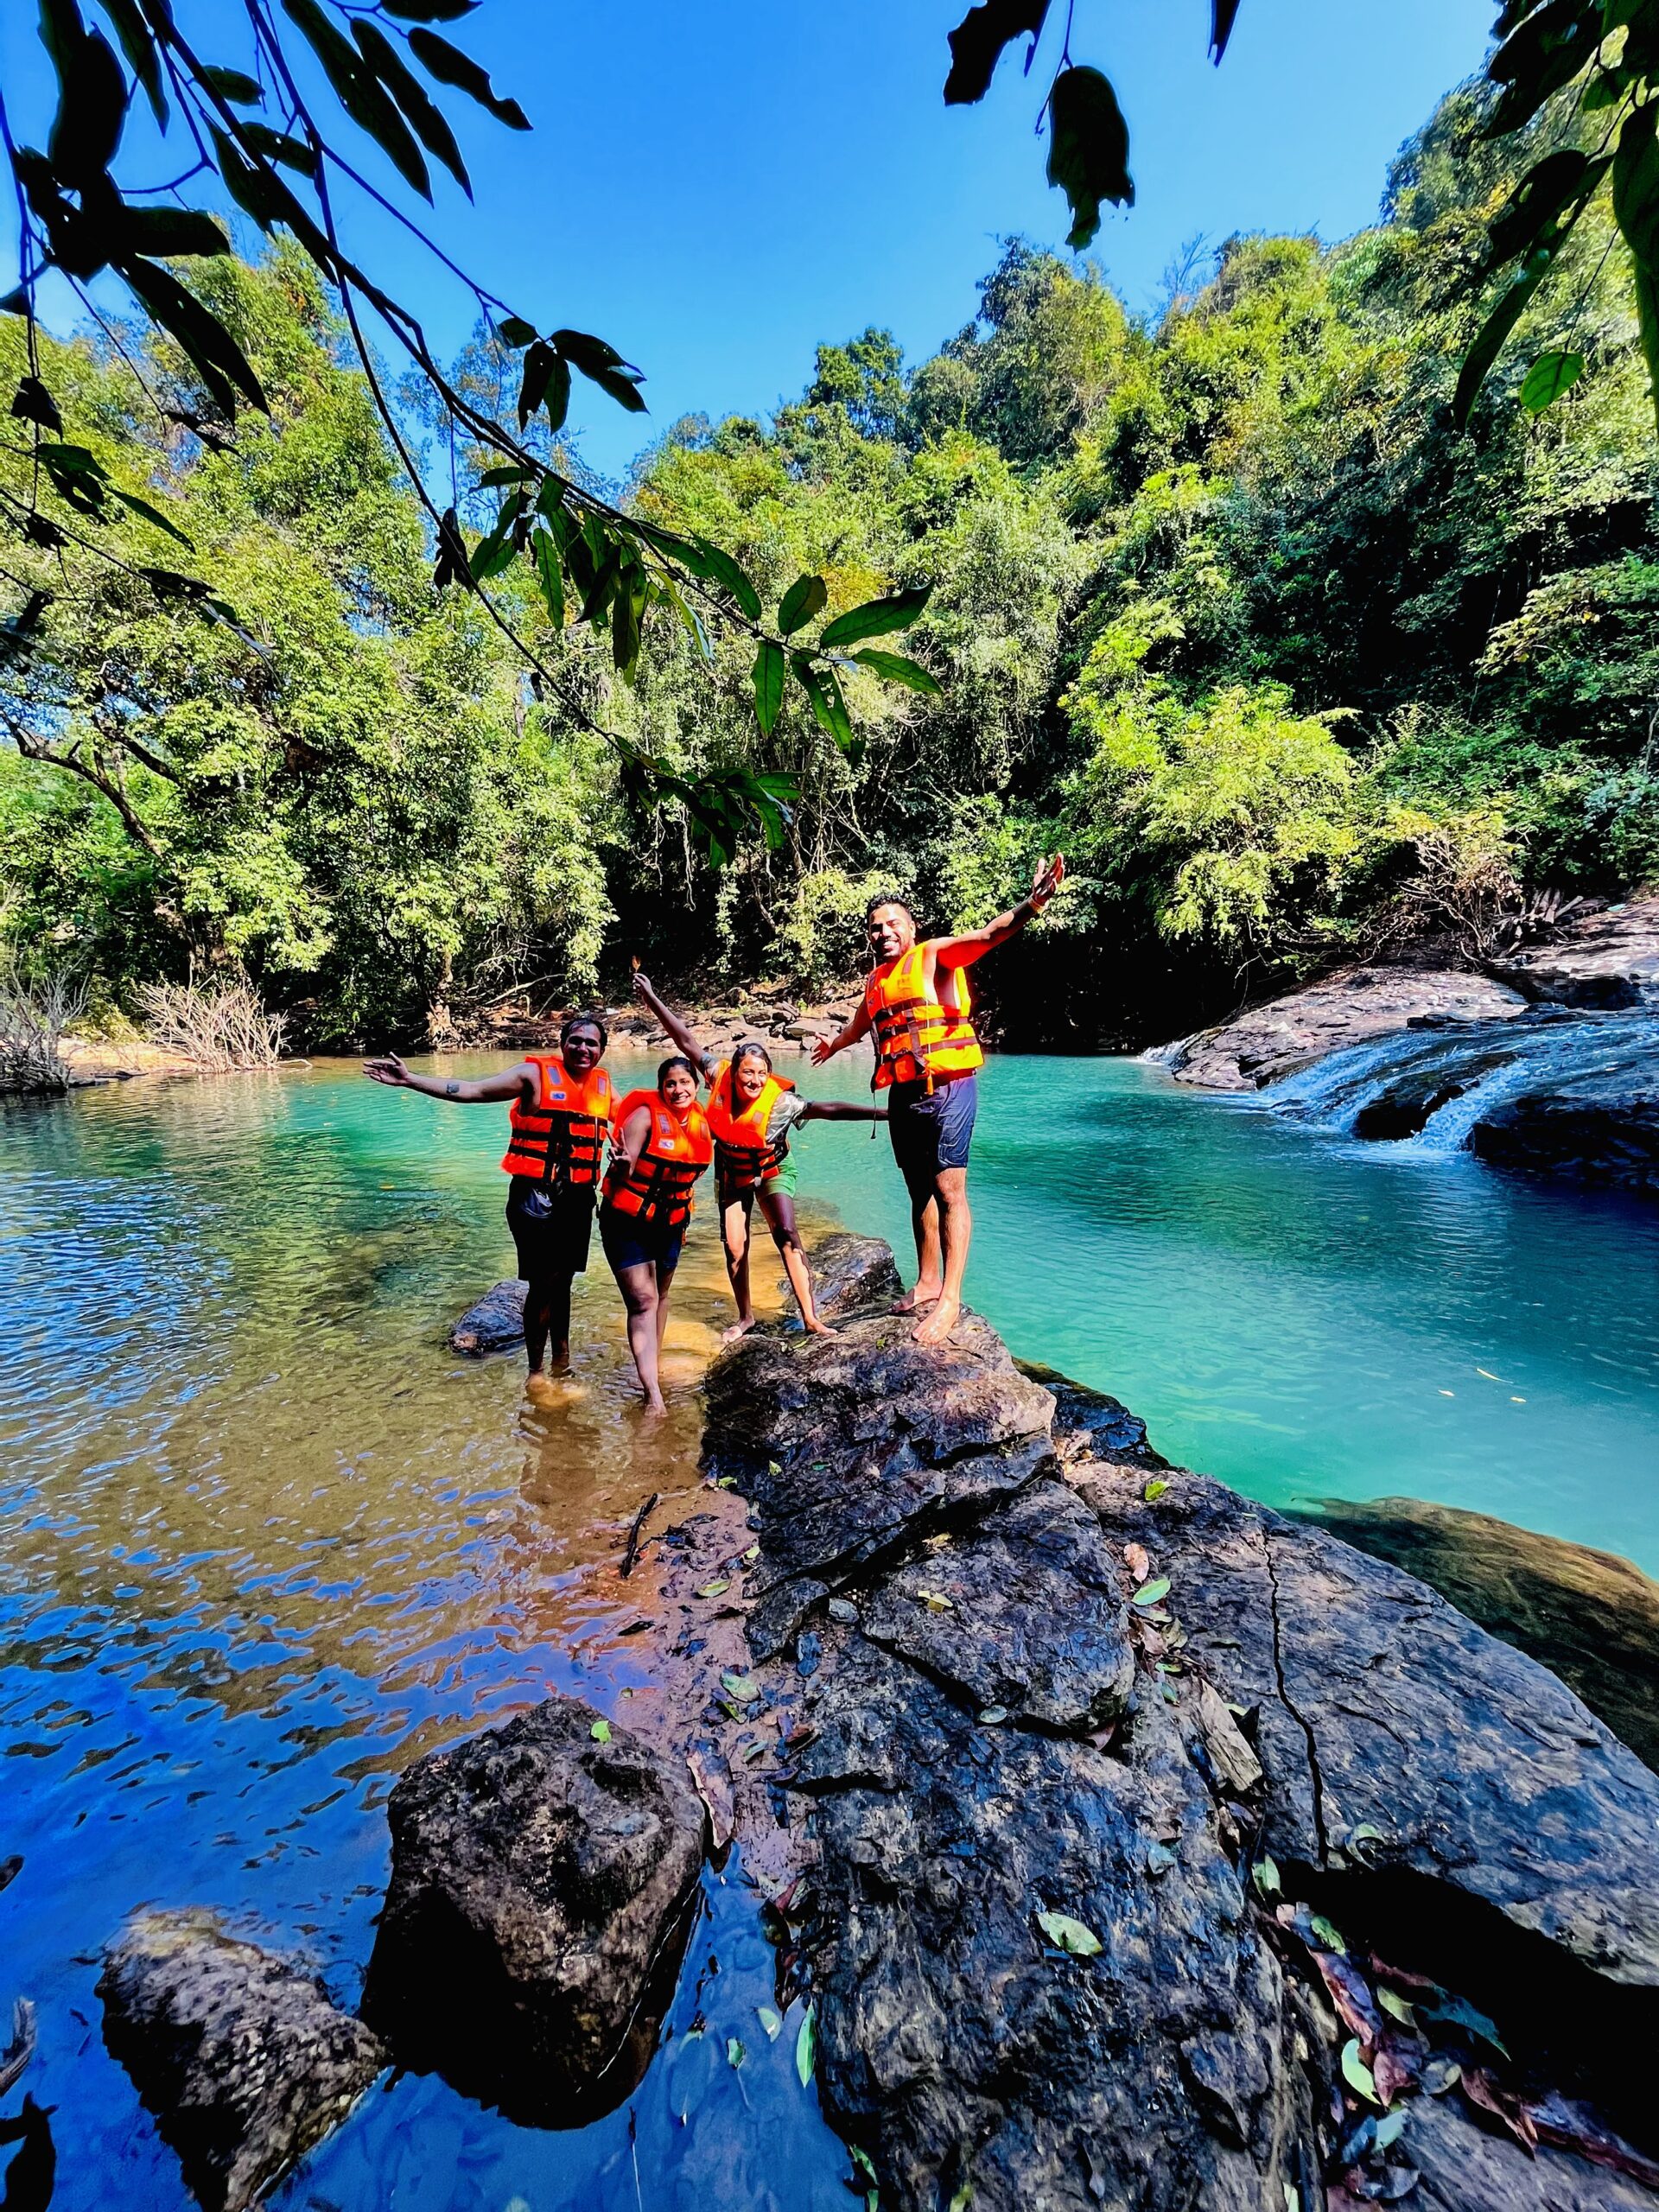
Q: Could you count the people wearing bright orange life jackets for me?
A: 4